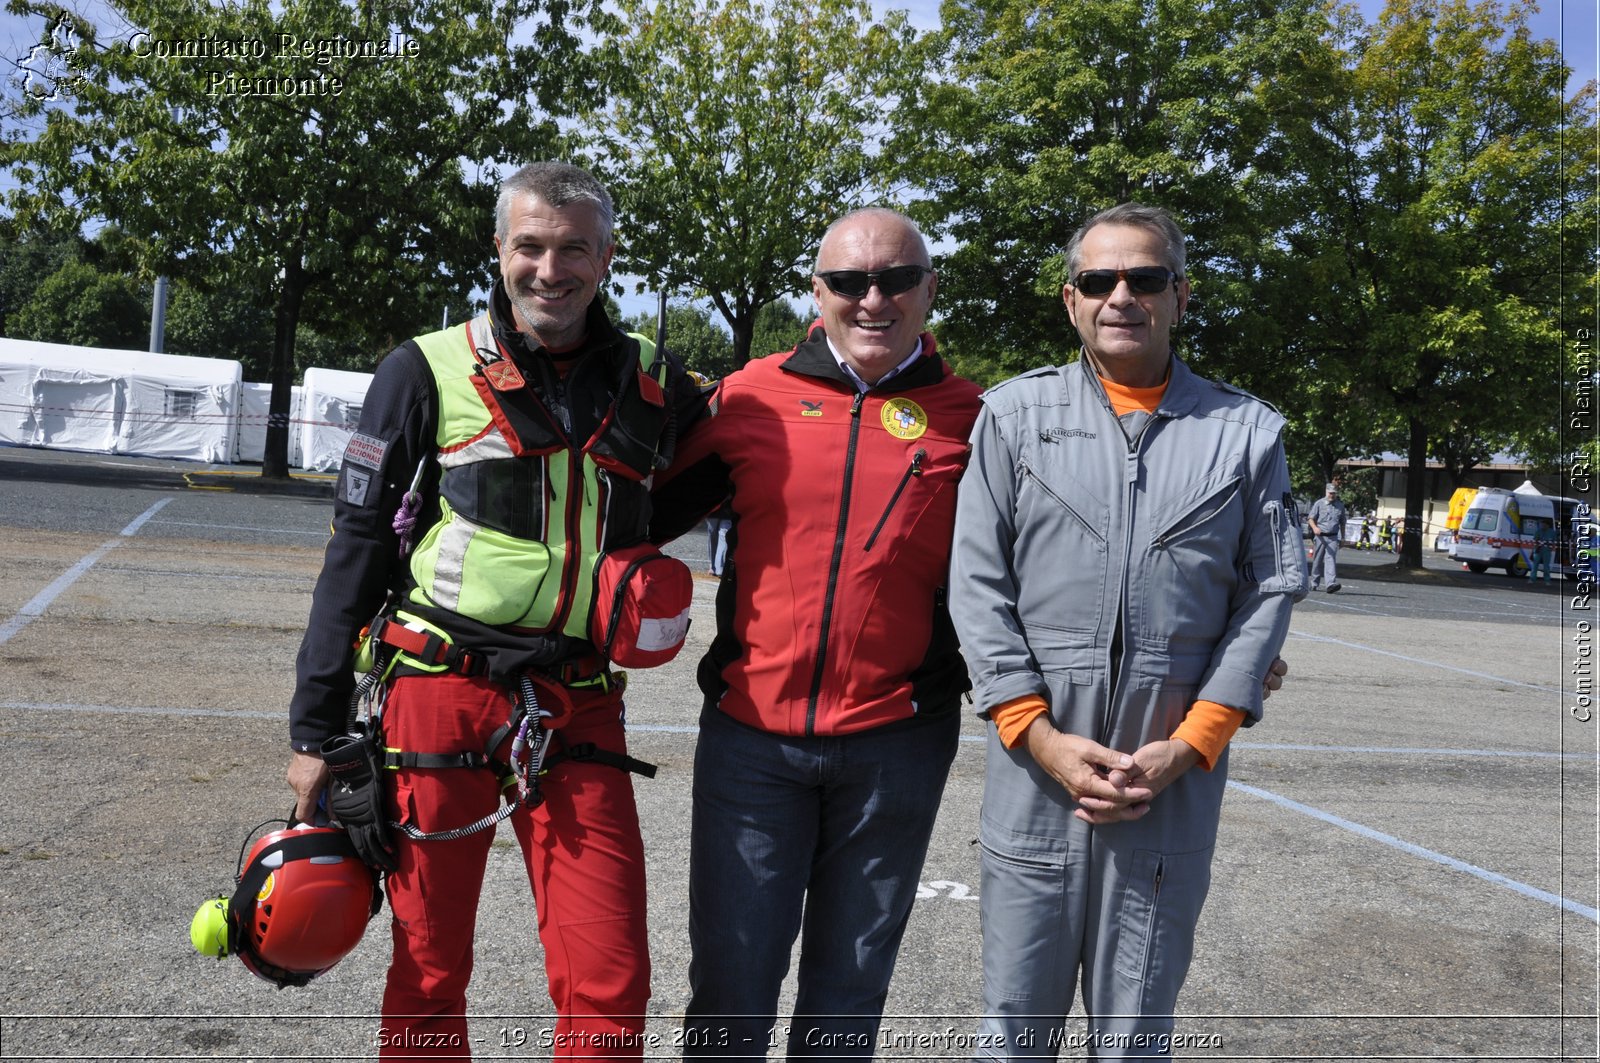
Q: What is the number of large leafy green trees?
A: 4